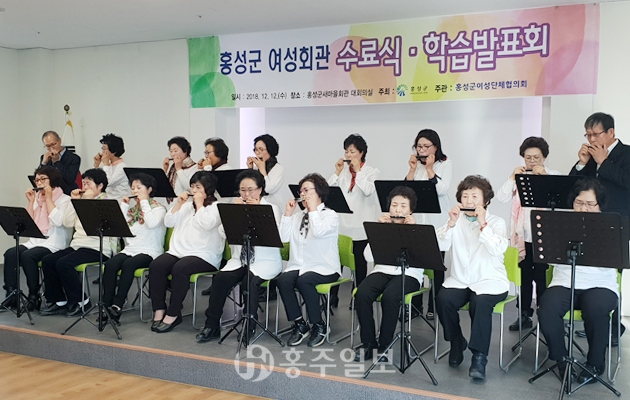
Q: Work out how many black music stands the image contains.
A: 11